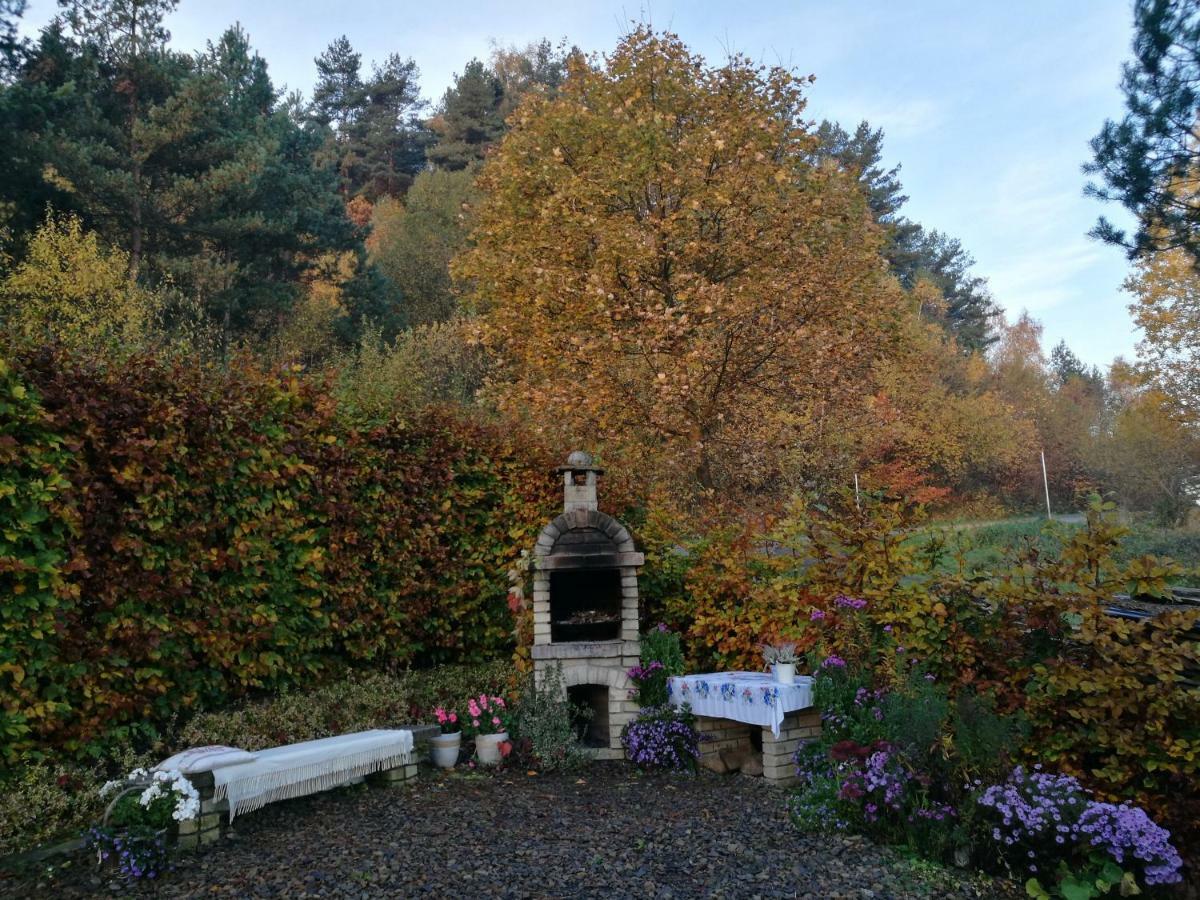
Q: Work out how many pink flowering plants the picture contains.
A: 2